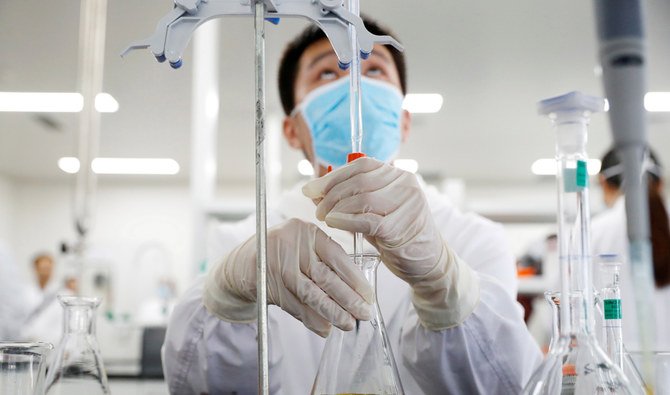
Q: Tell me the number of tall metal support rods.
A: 1